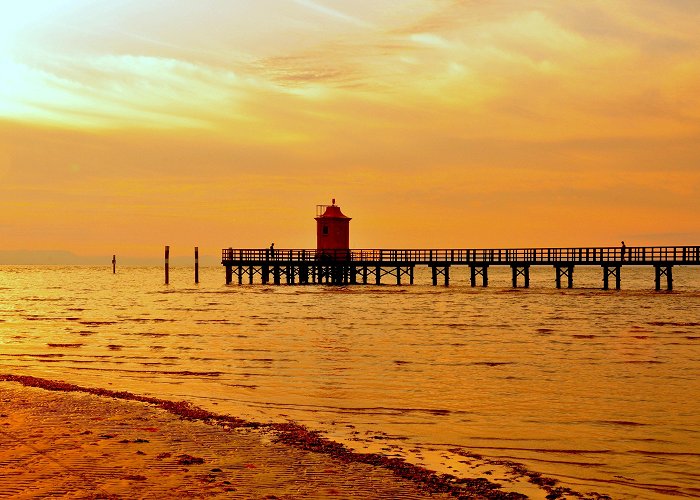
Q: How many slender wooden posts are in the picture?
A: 3